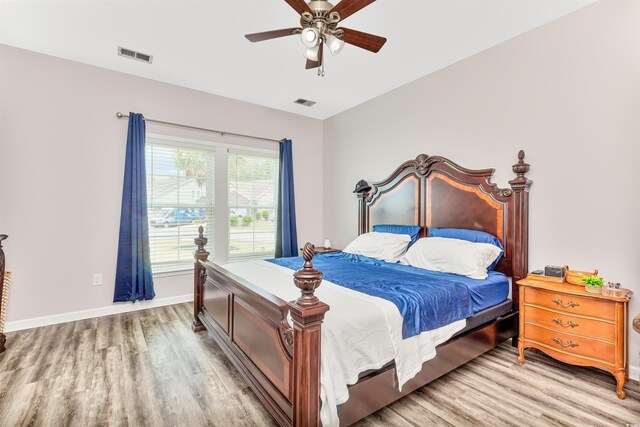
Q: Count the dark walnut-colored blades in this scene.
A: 5